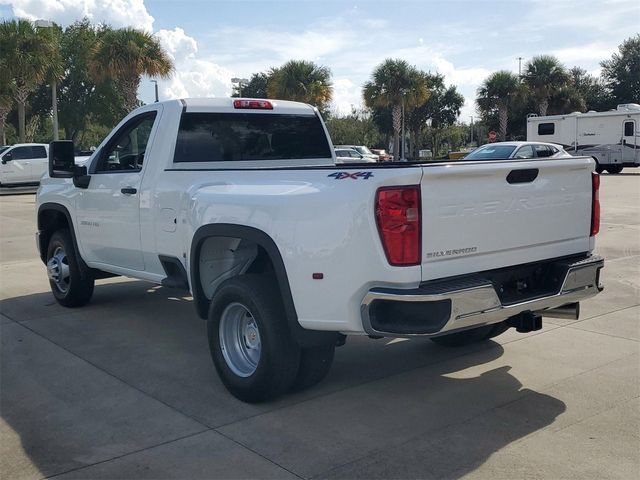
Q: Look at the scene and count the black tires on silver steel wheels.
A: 2